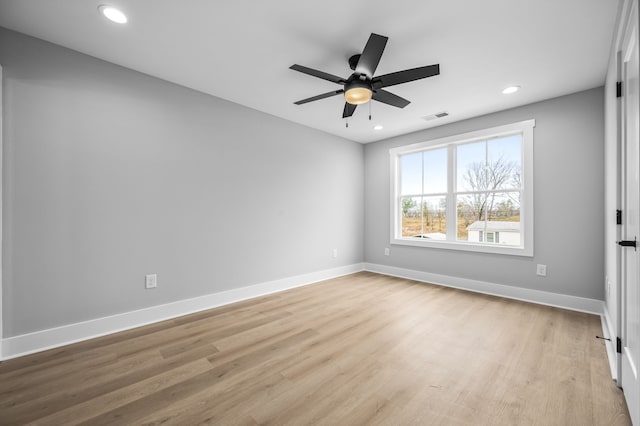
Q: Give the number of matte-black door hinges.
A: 3